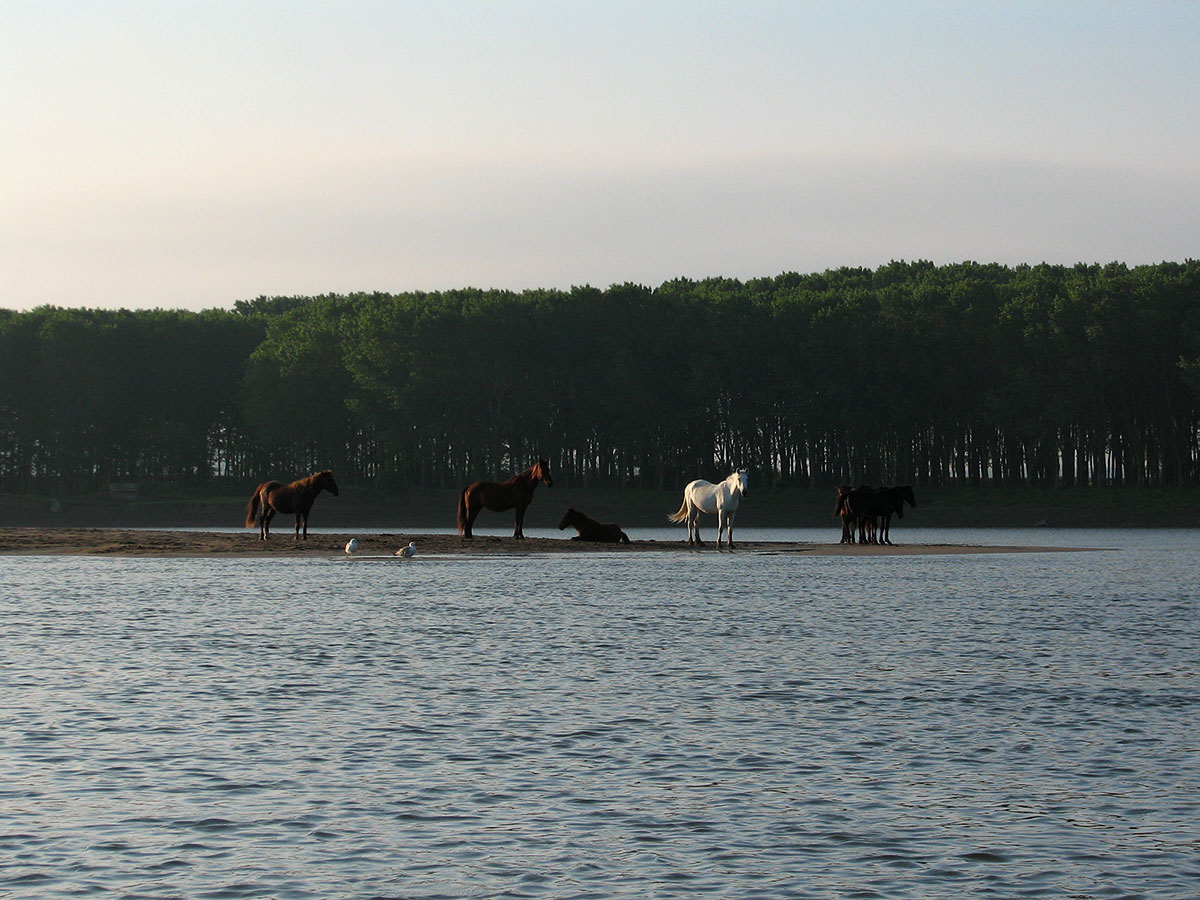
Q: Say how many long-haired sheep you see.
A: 0